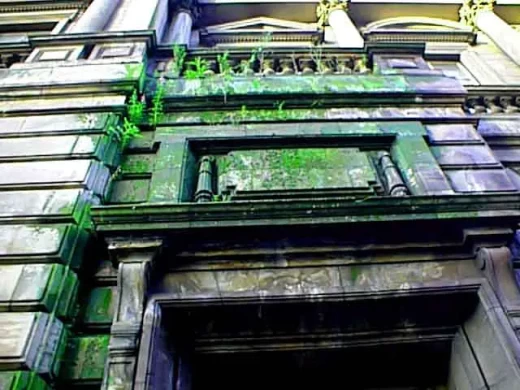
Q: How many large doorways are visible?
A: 1